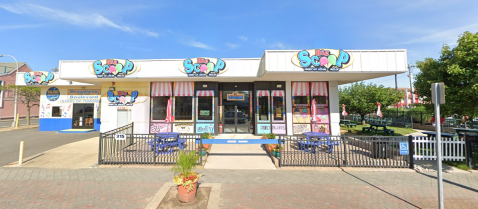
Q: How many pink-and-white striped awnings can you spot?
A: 7